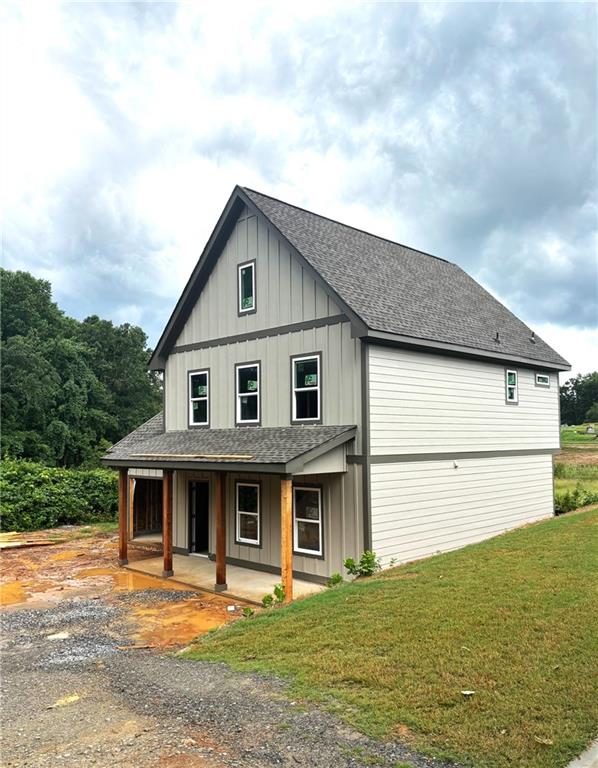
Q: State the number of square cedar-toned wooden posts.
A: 4